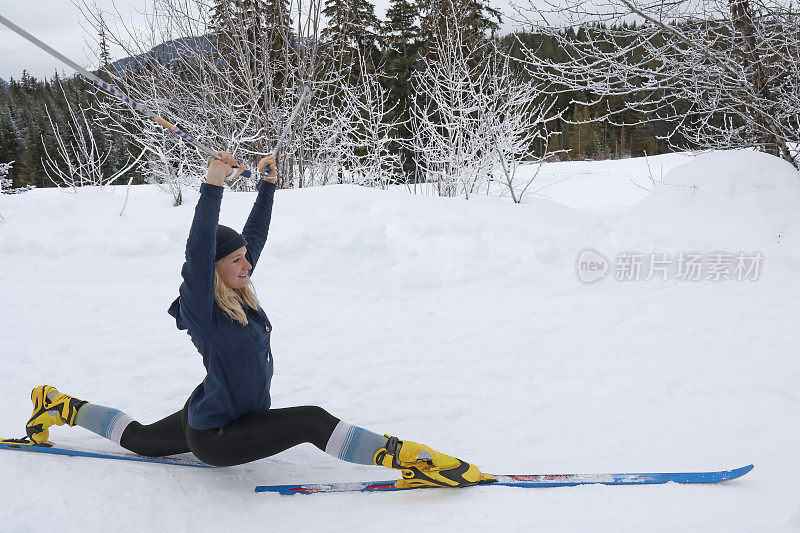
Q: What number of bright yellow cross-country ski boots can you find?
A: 2